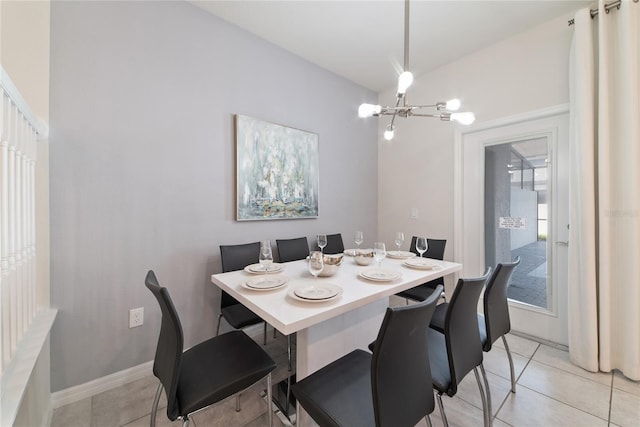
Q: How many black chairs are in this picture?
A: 8